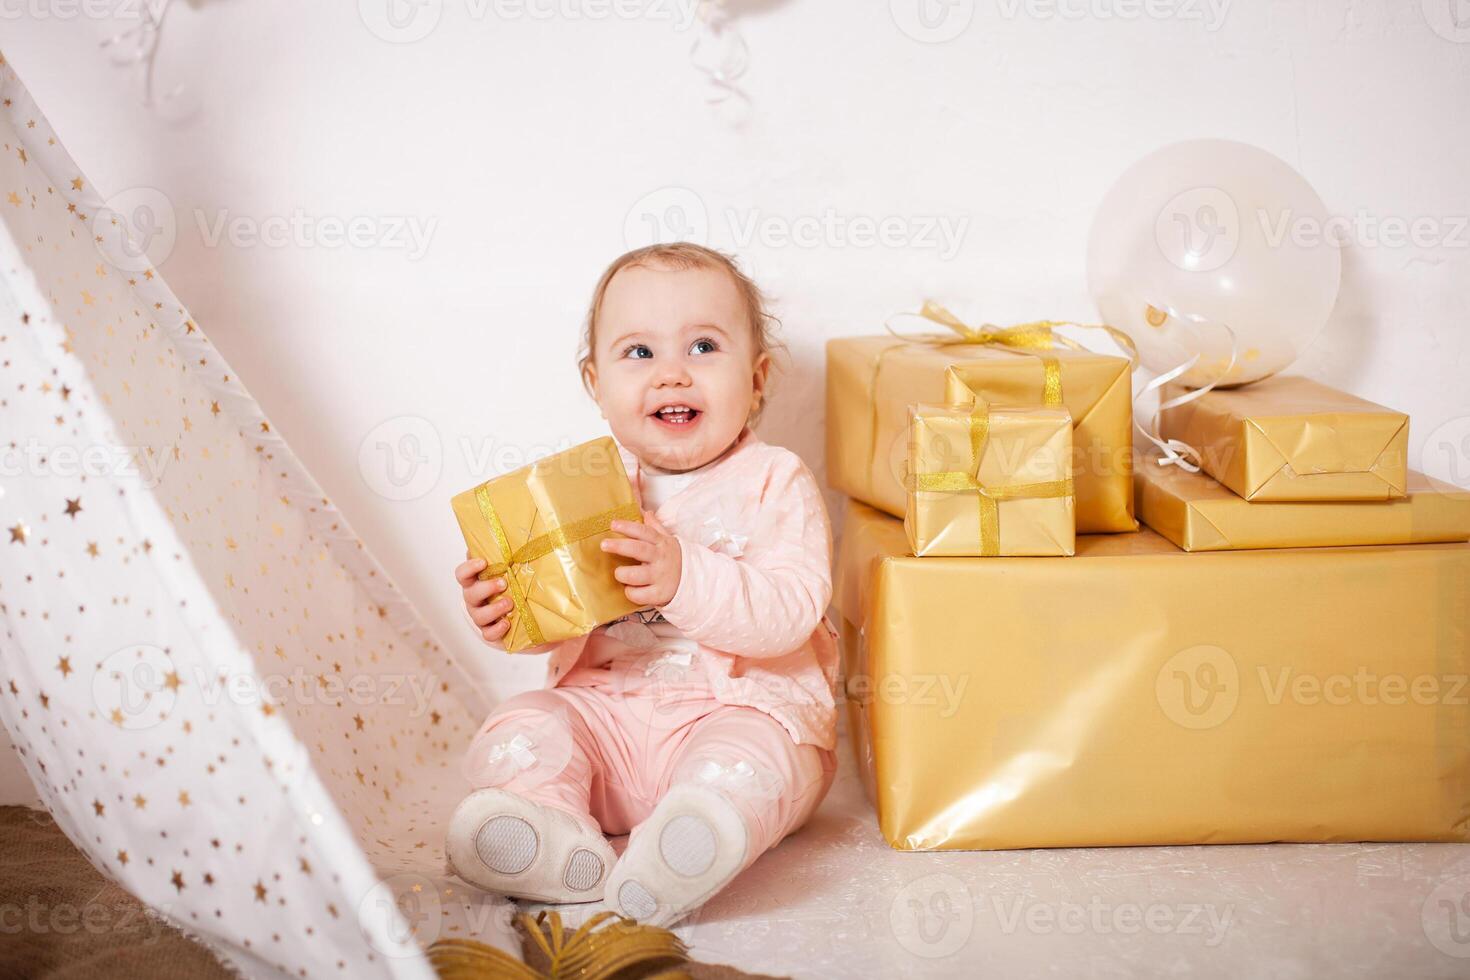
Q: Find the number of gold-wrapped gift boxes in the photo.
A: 6